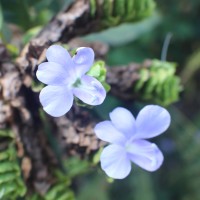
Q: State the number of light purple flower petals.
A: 10